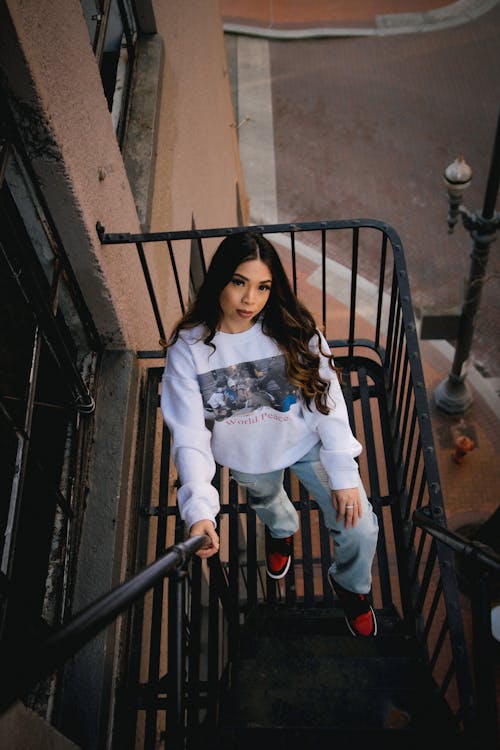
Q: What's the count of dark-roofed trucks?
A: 0